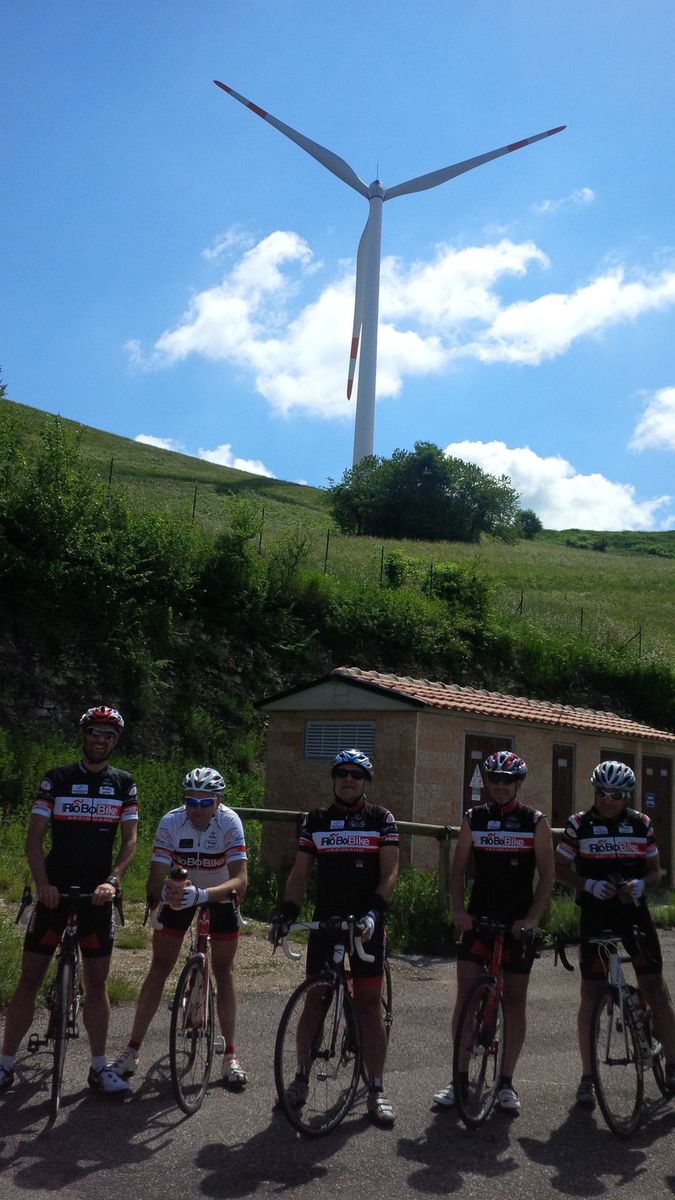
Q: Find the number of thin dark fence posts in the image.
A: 9